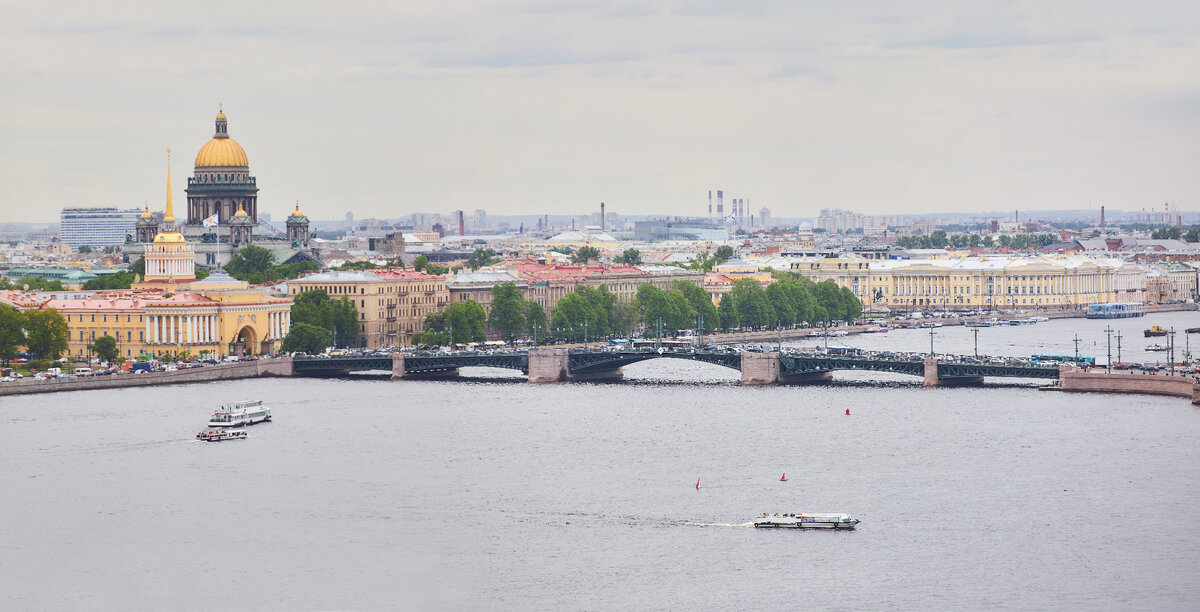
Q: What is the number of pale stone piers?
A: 4